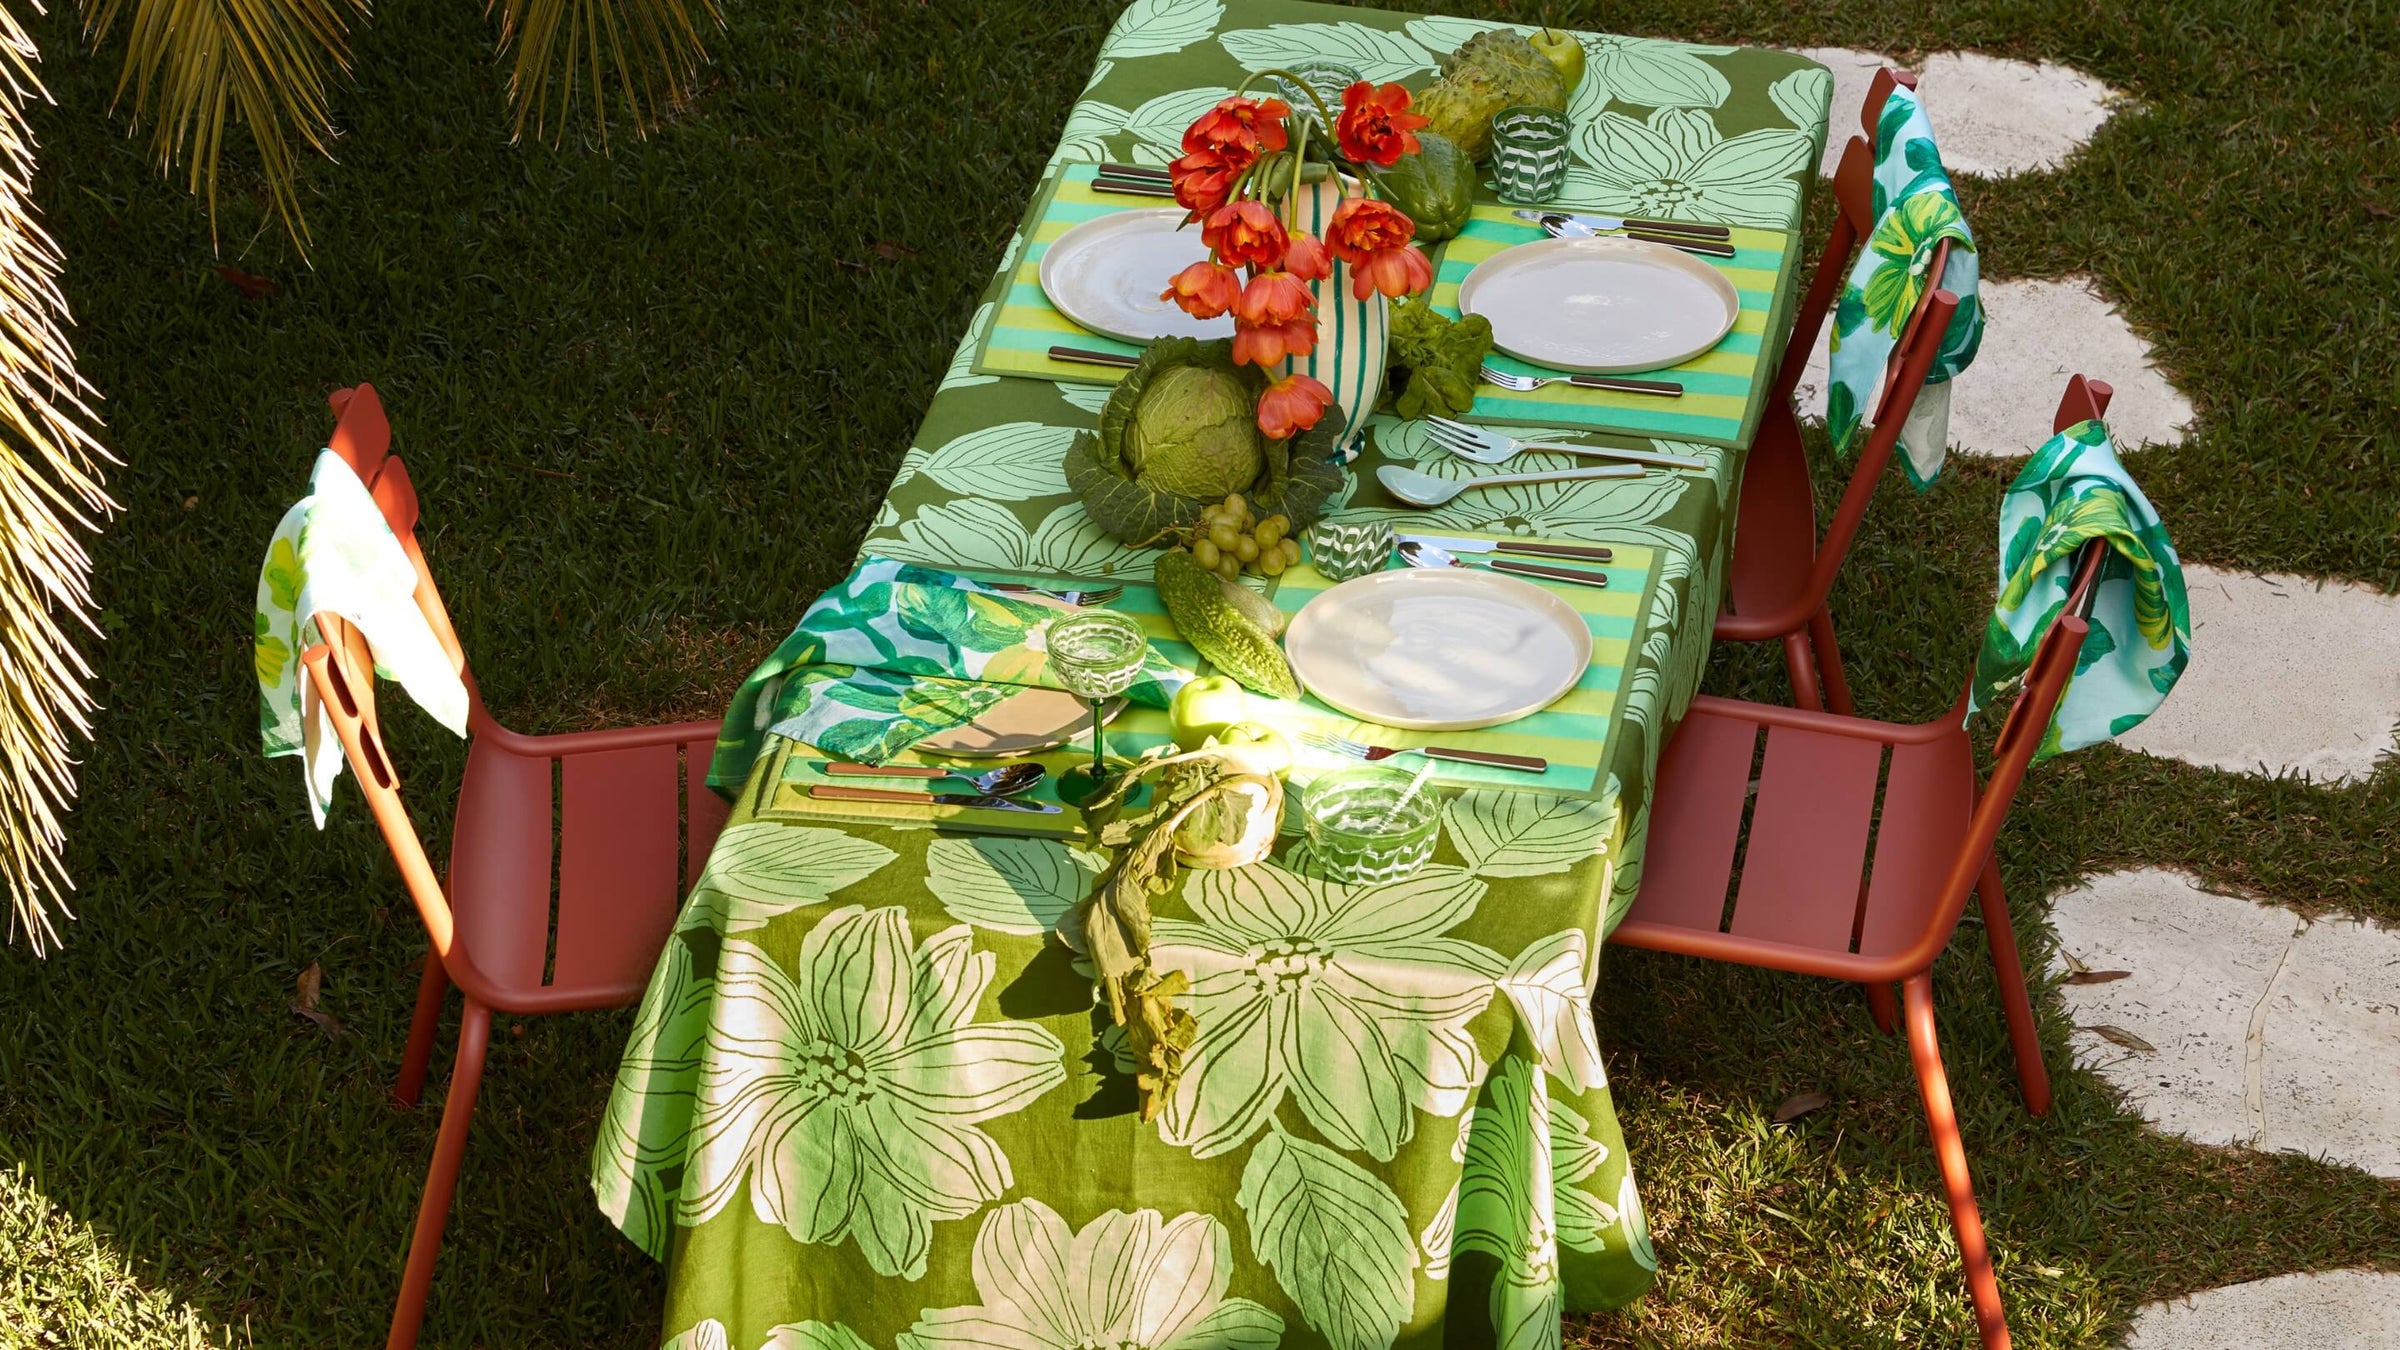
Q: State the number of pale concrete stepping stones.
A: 5